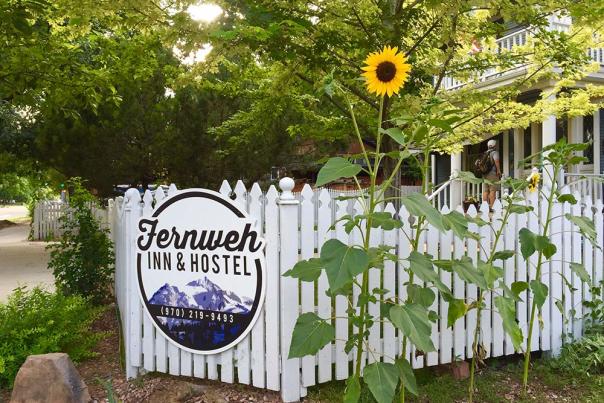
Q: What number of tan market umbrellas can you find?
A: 0